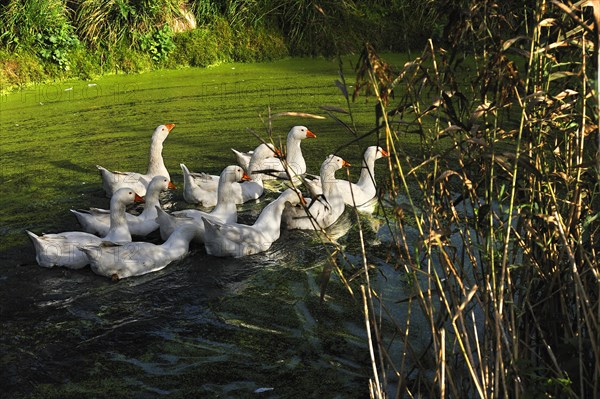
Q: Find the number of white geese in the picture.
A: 10